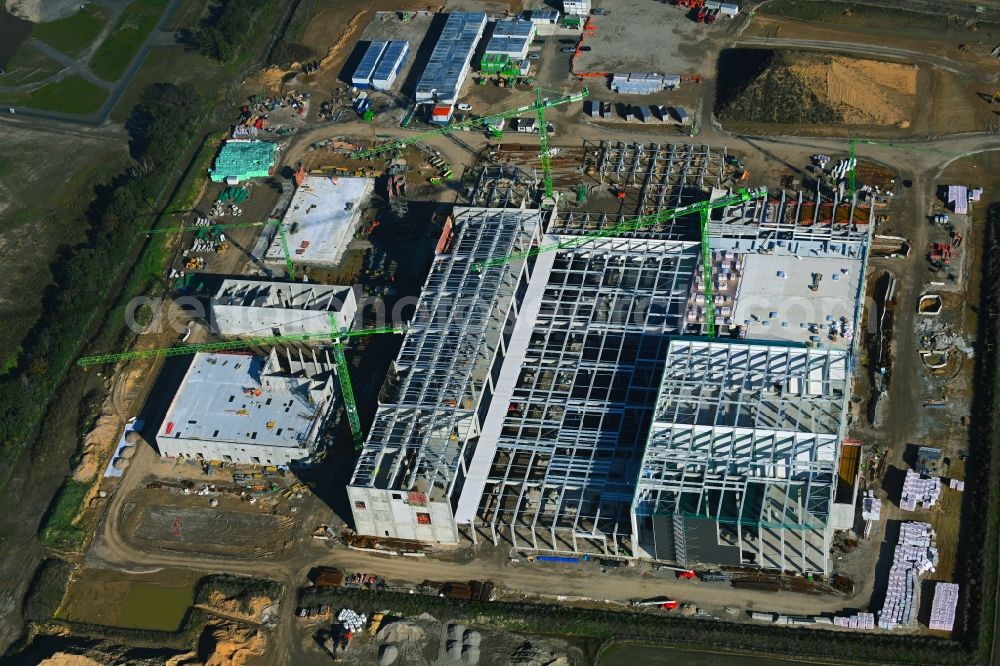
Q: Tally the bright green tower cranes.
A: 5